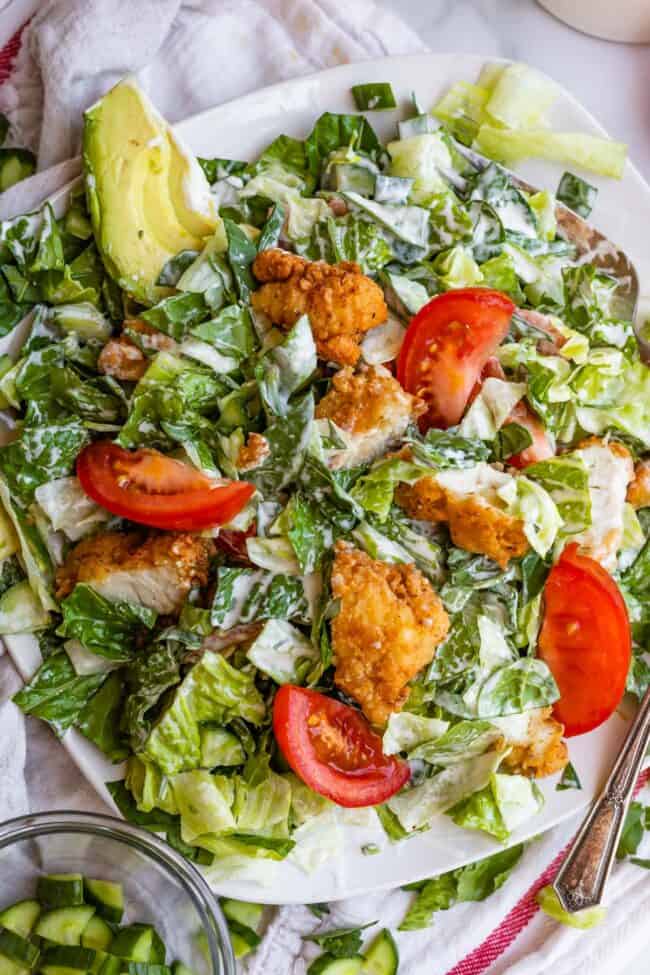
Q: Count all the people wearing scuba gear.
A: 0